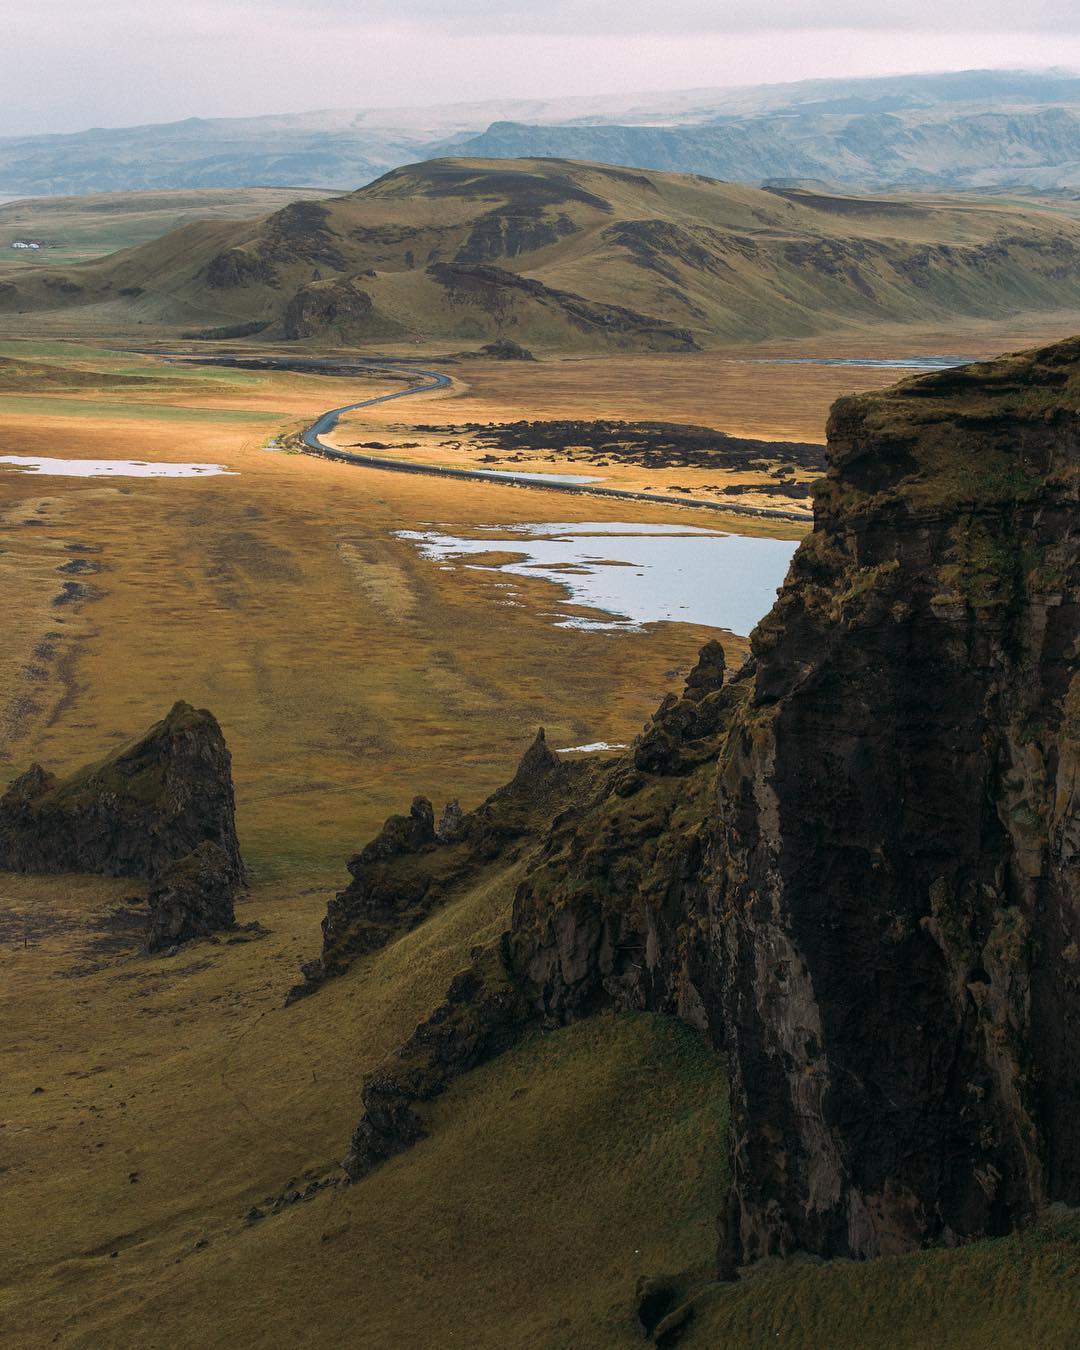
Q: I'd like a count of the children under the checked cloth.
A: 0